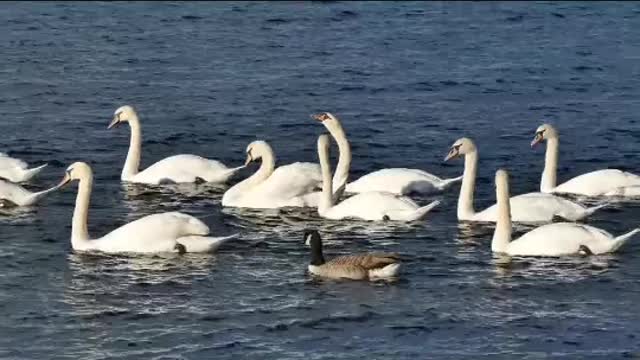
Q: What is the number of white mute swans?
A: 10